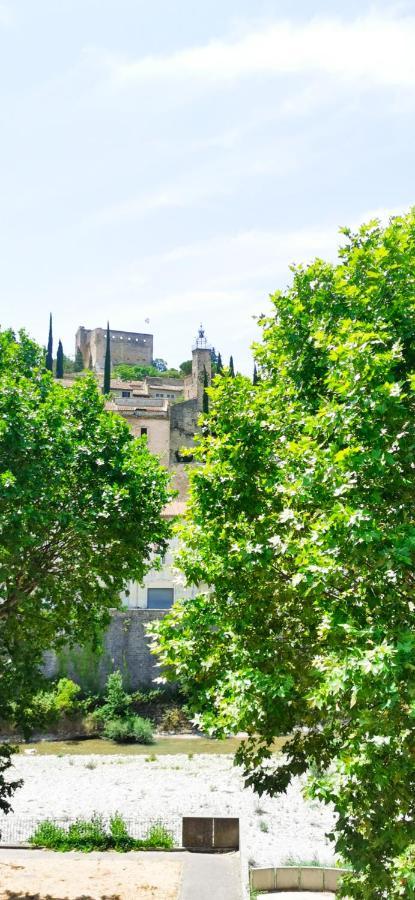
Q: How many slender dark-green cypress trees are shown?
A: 7